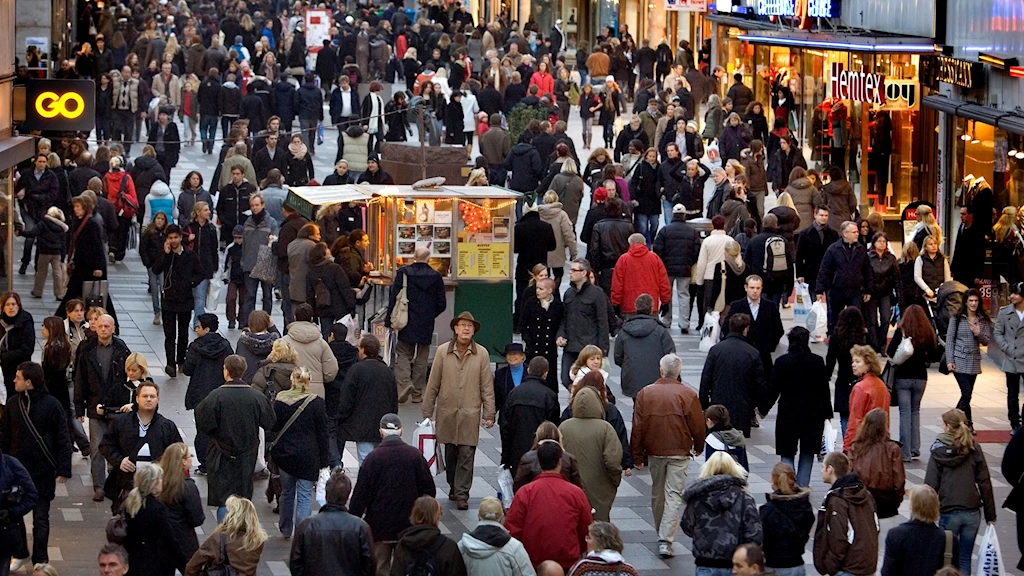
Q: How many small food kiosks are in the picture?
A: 1